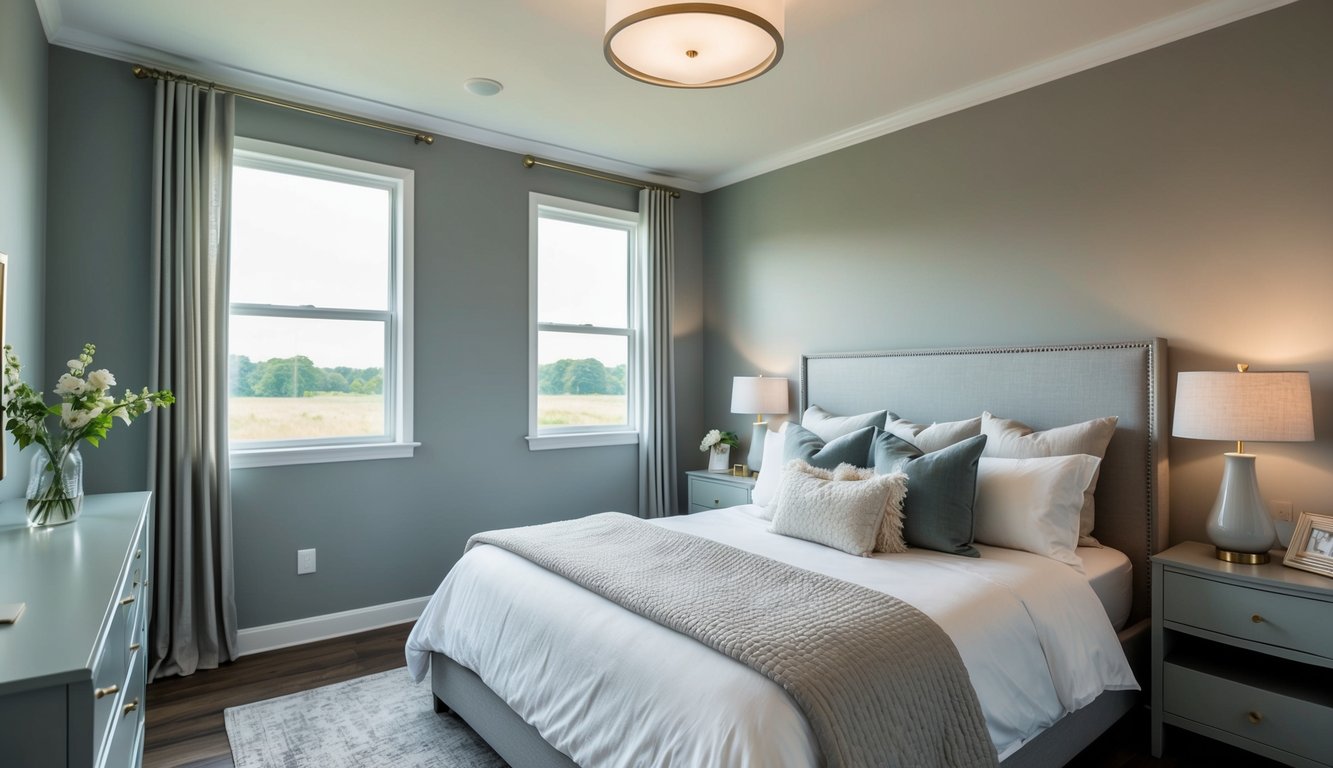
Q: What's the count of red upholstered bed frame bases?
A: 0